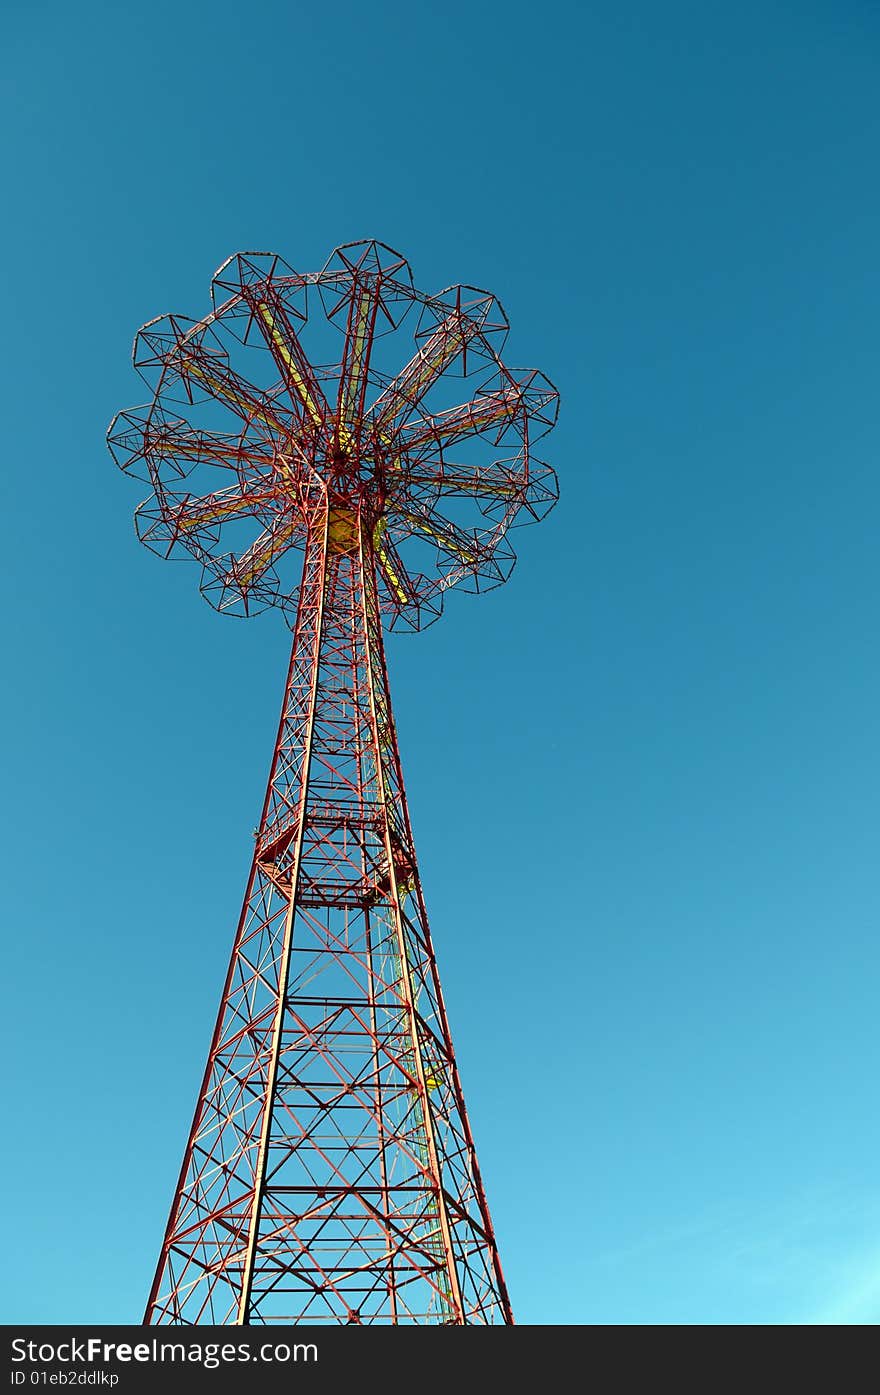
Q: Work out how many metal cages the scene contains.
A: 12